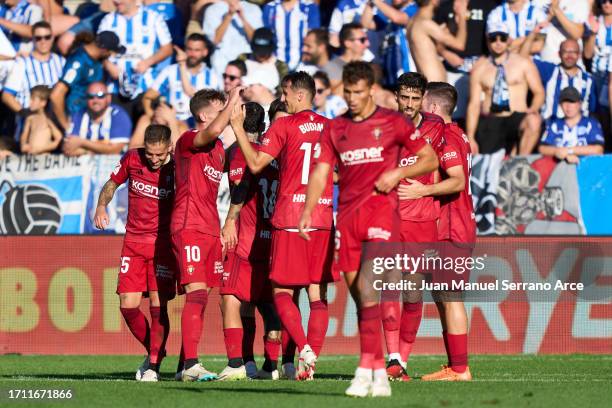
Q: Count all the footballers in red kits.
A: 8